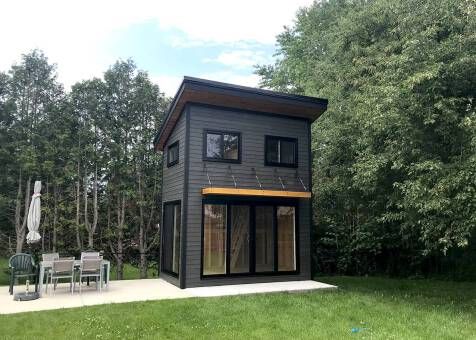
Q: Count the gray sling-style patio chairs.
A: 4